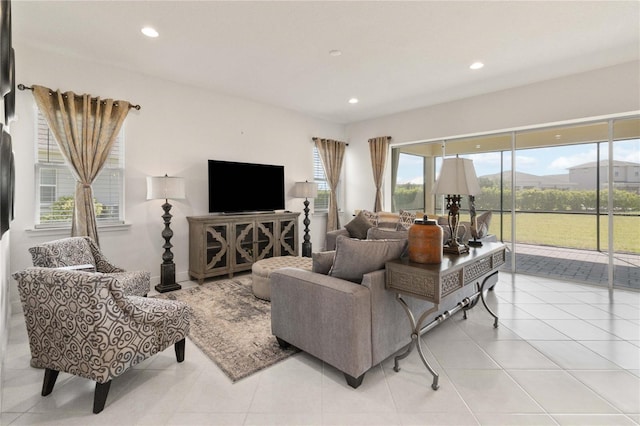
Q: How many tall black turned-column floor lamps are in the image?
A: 2